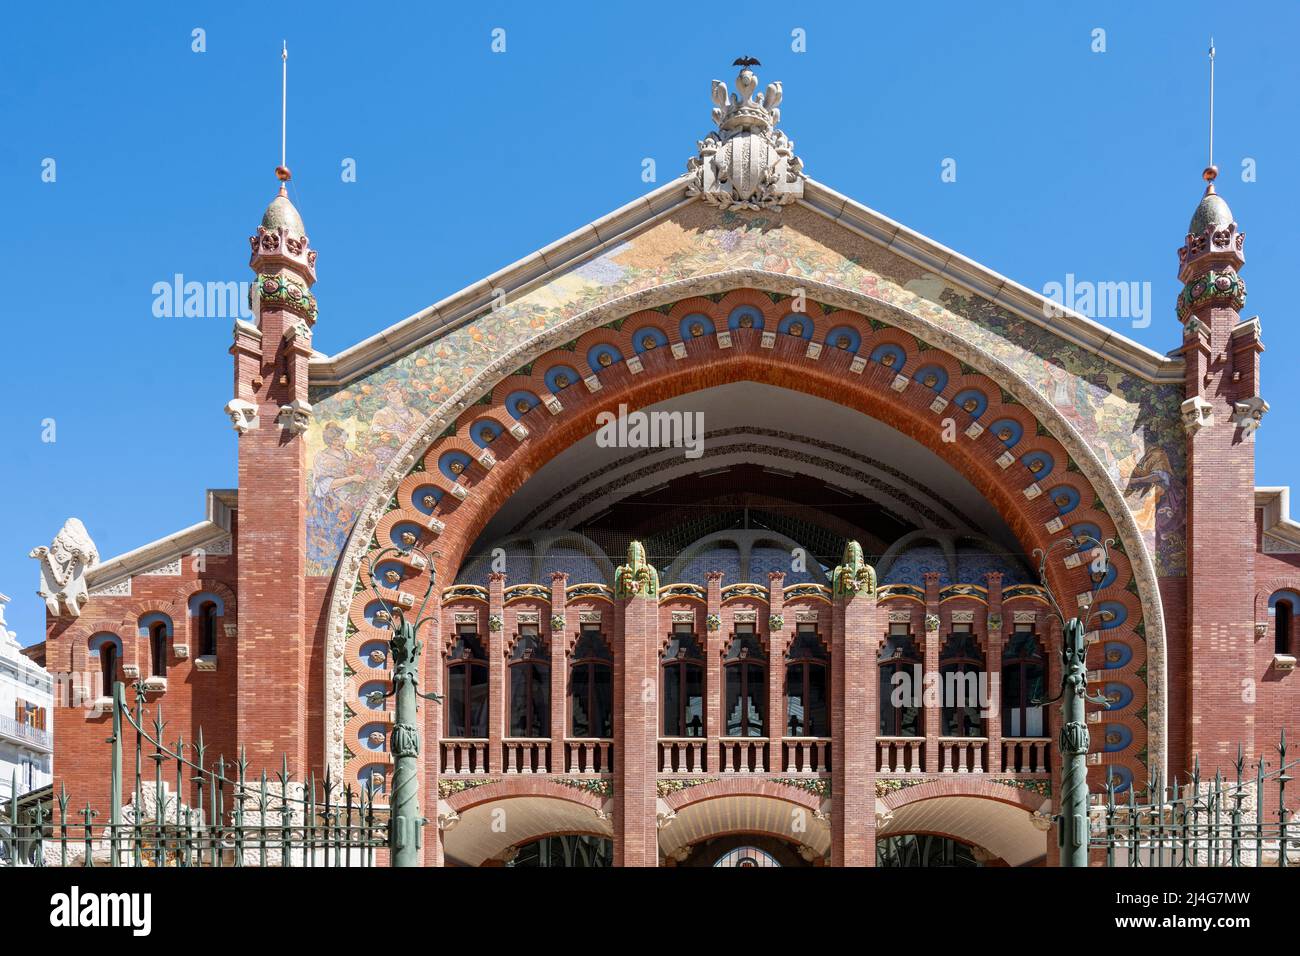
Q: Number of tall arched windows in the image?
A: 9